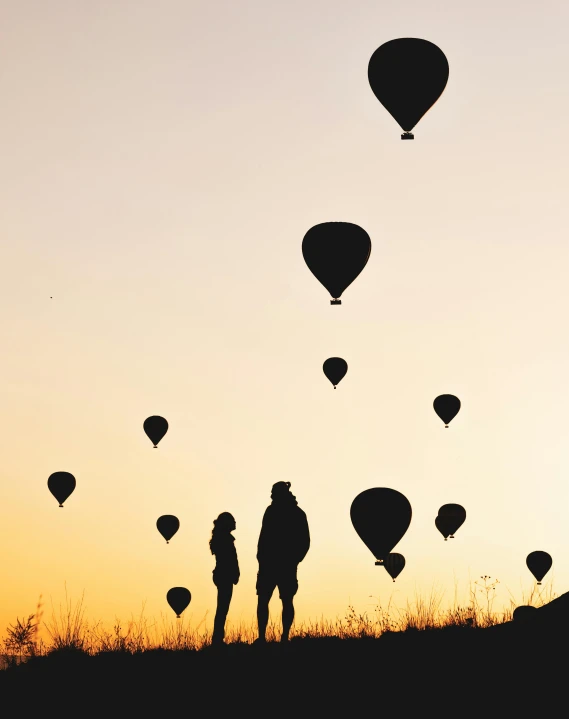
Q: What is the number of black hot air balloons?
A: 13